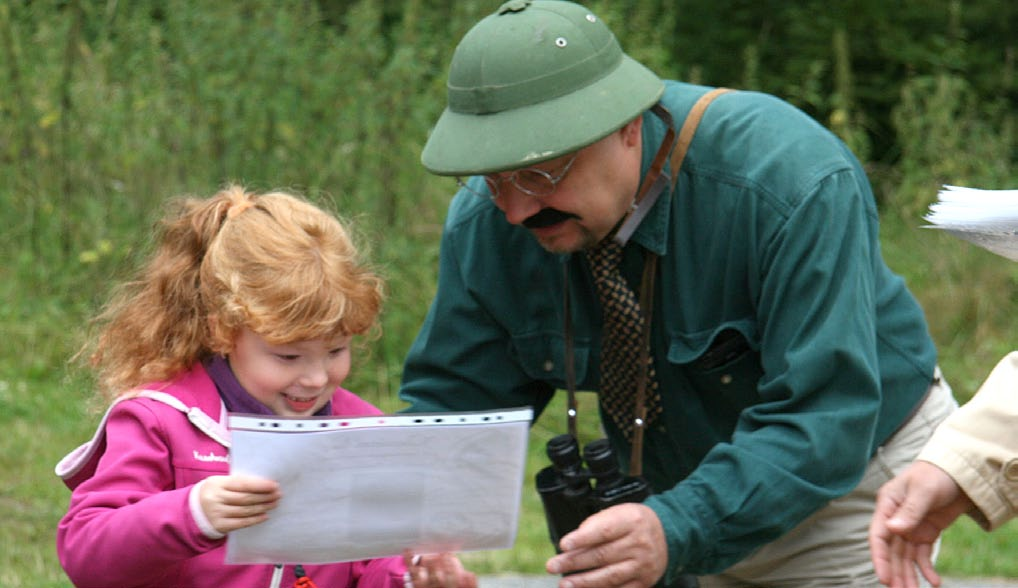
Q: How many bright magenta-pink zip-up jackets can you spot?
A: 1